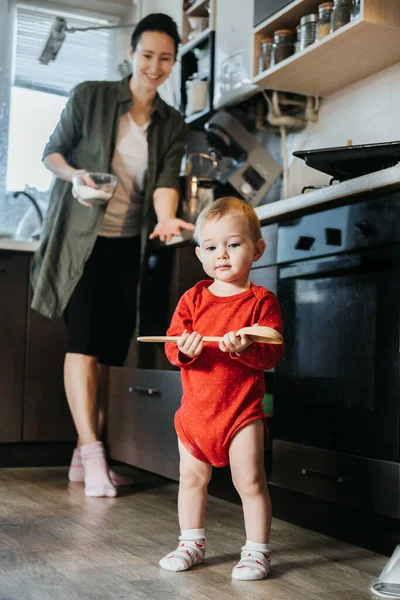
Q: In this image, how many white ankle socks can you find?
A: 2